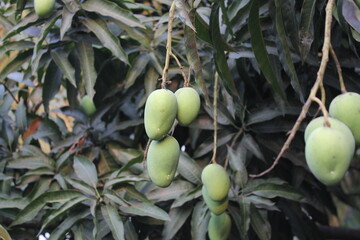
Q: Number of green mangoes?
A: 11